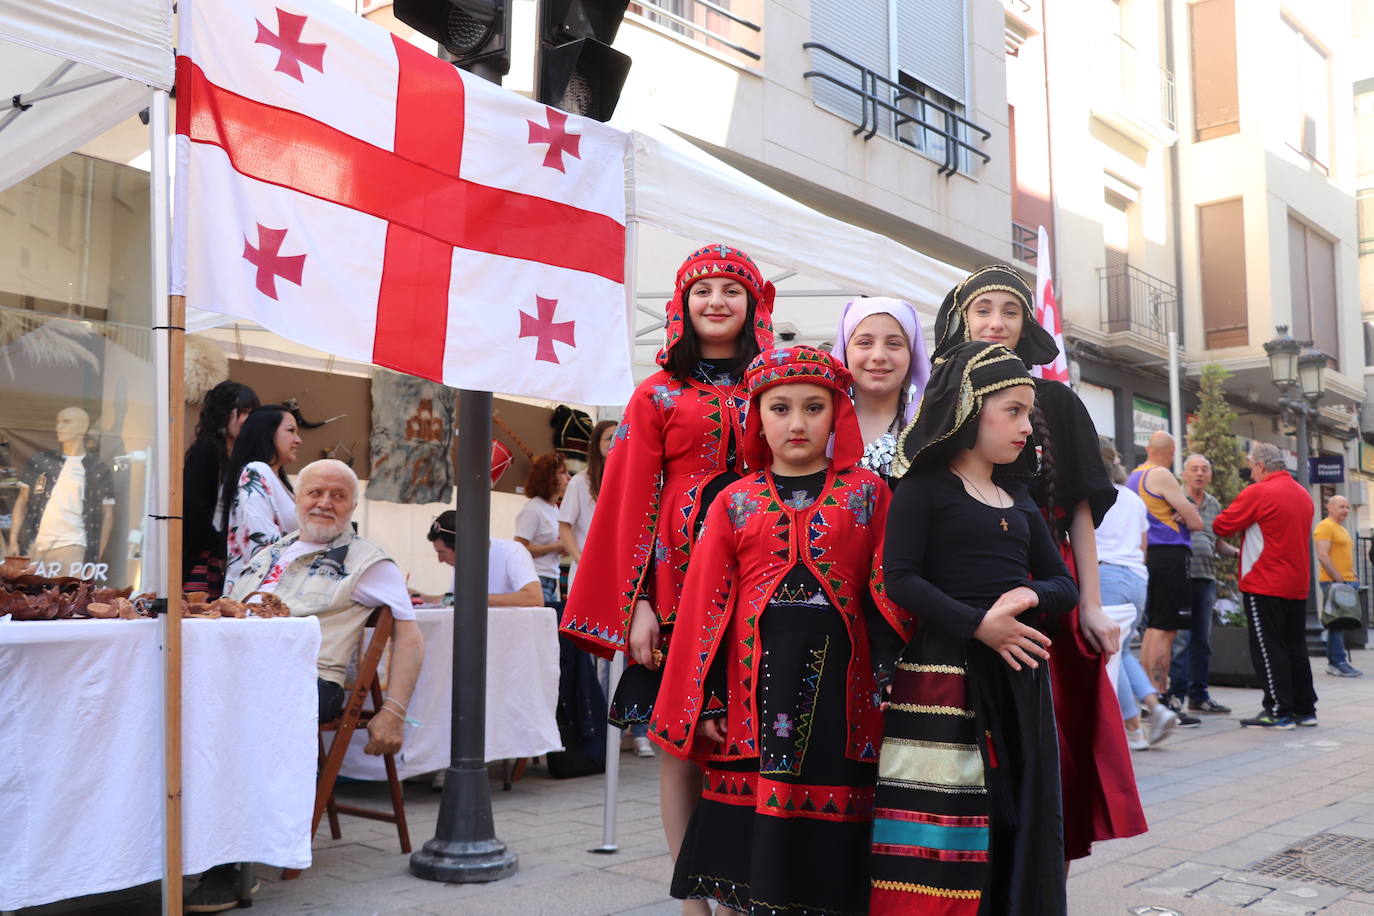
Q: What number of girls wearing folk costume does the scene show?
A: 5